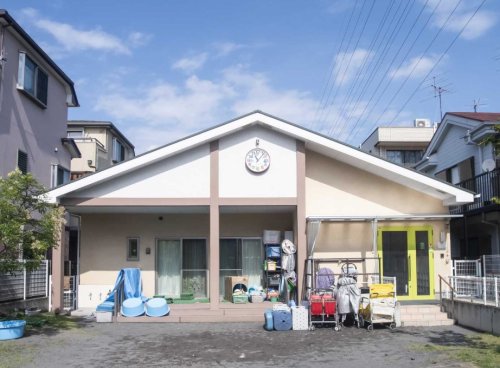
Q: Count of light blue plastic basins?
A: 3